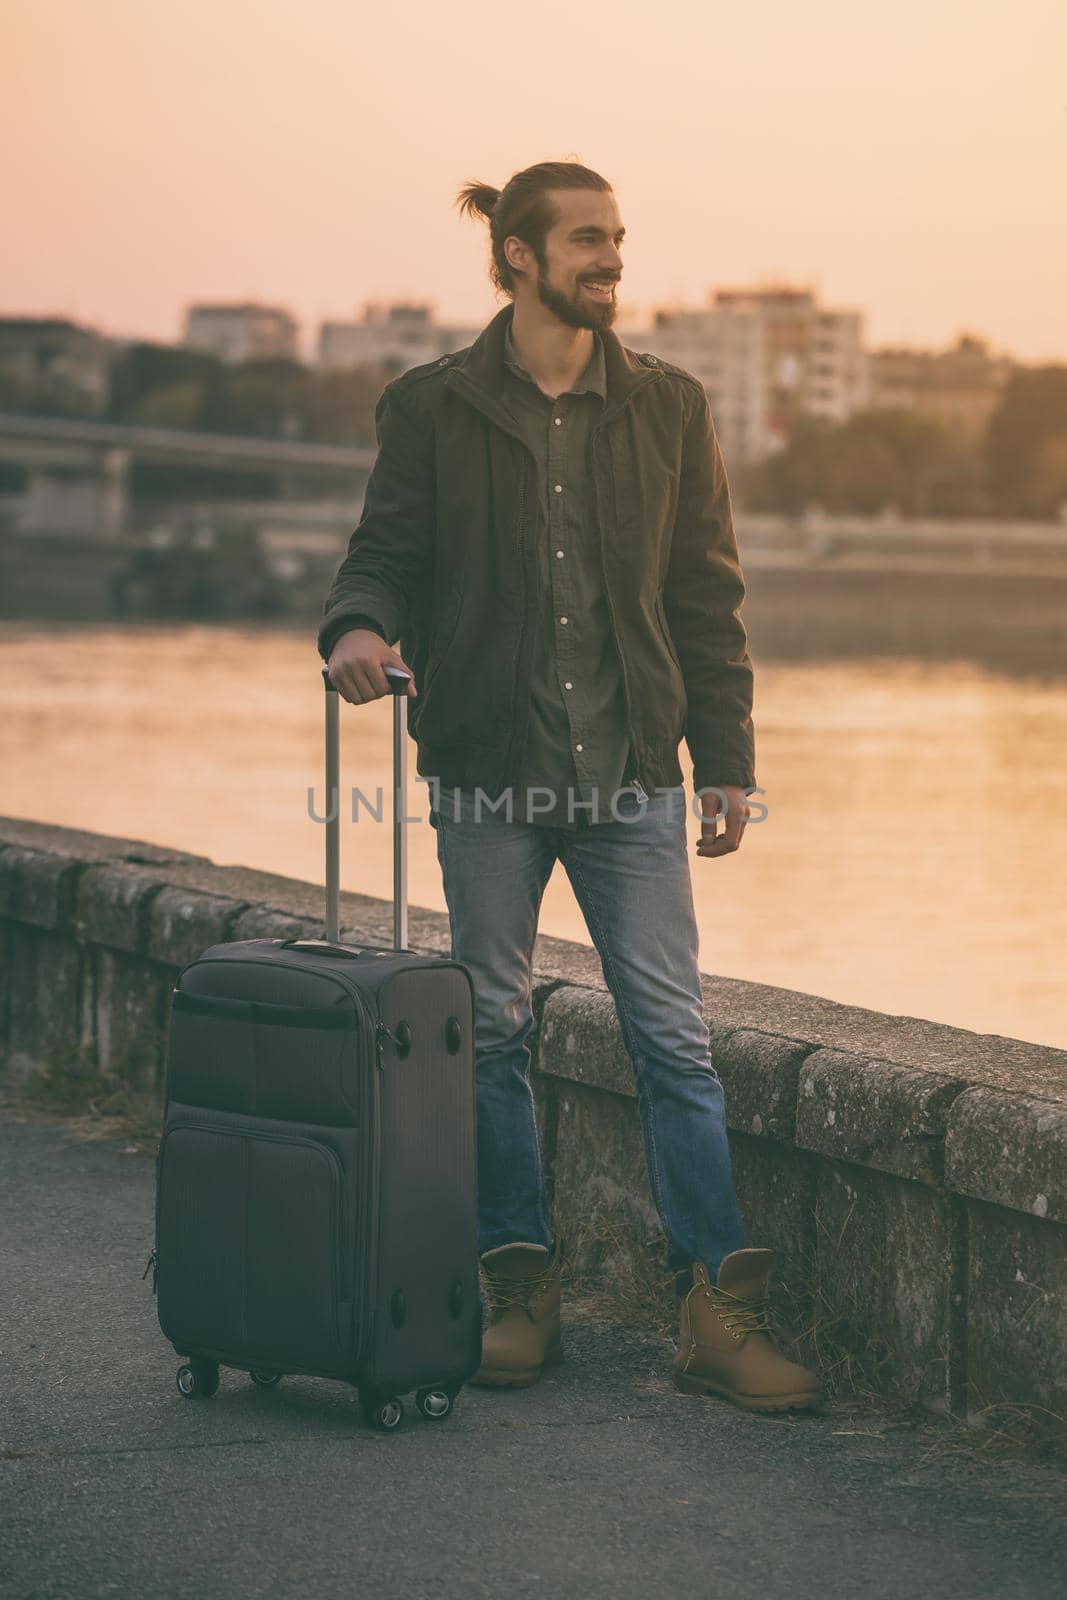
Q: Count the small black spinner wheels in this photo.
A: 4